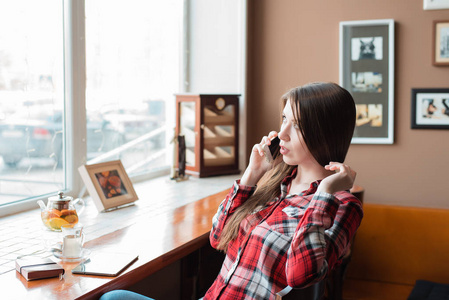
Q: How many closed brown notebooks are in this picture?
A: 1